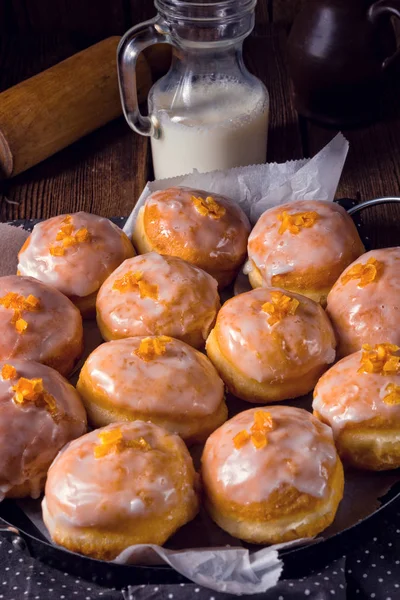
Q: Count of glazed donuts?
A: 12